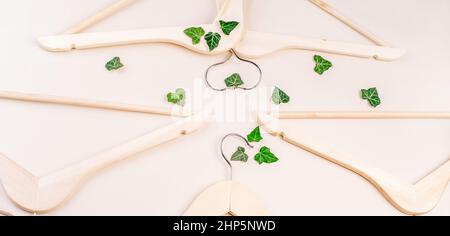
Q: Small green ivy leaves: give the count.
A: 12